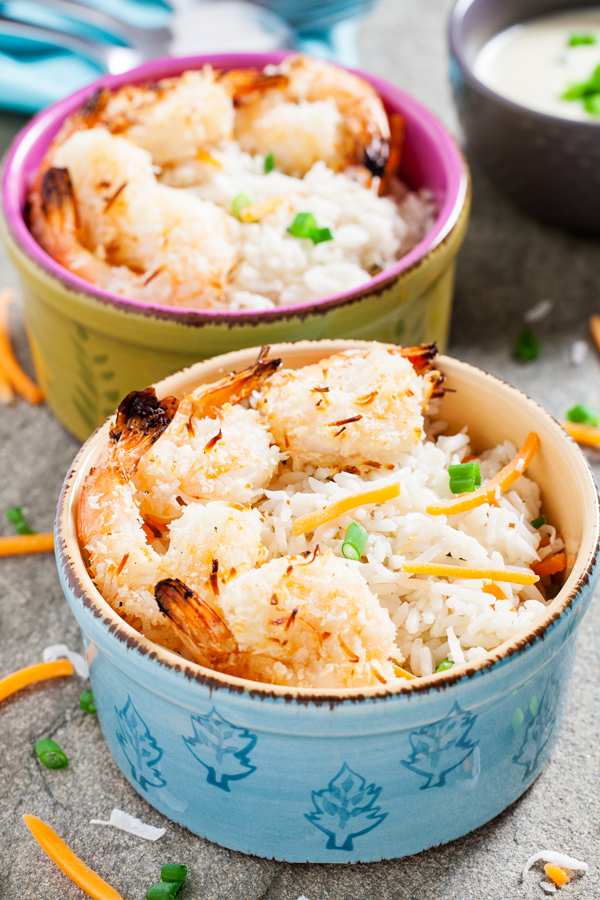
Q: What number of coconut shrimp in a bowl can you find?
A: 4